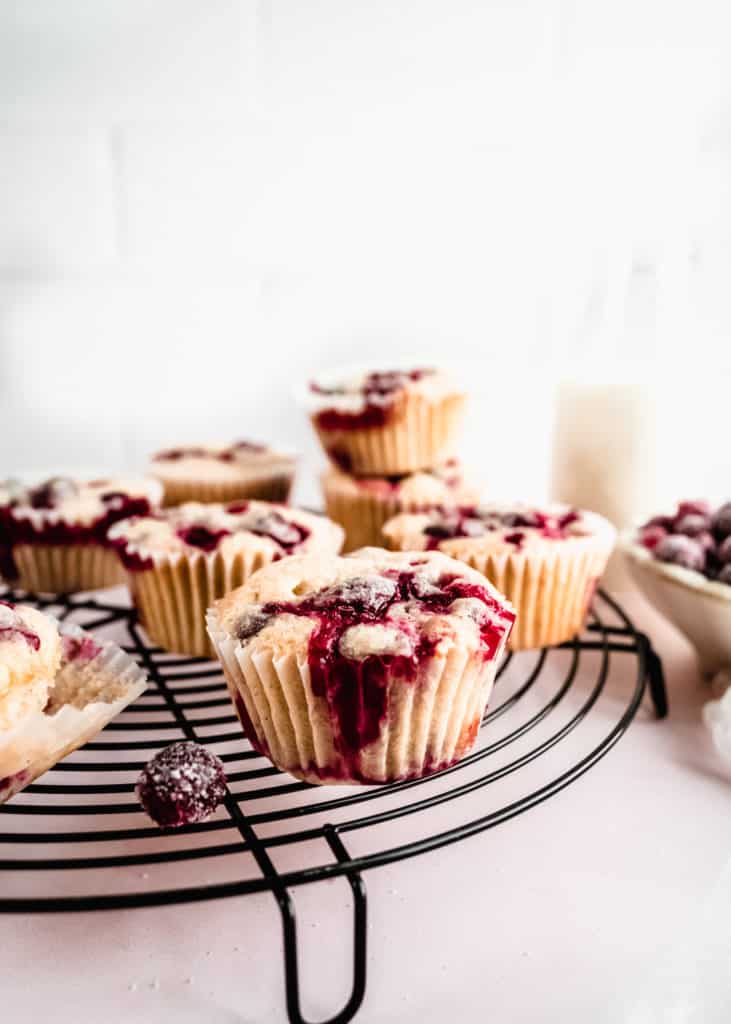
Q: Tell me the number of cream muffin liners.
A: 8